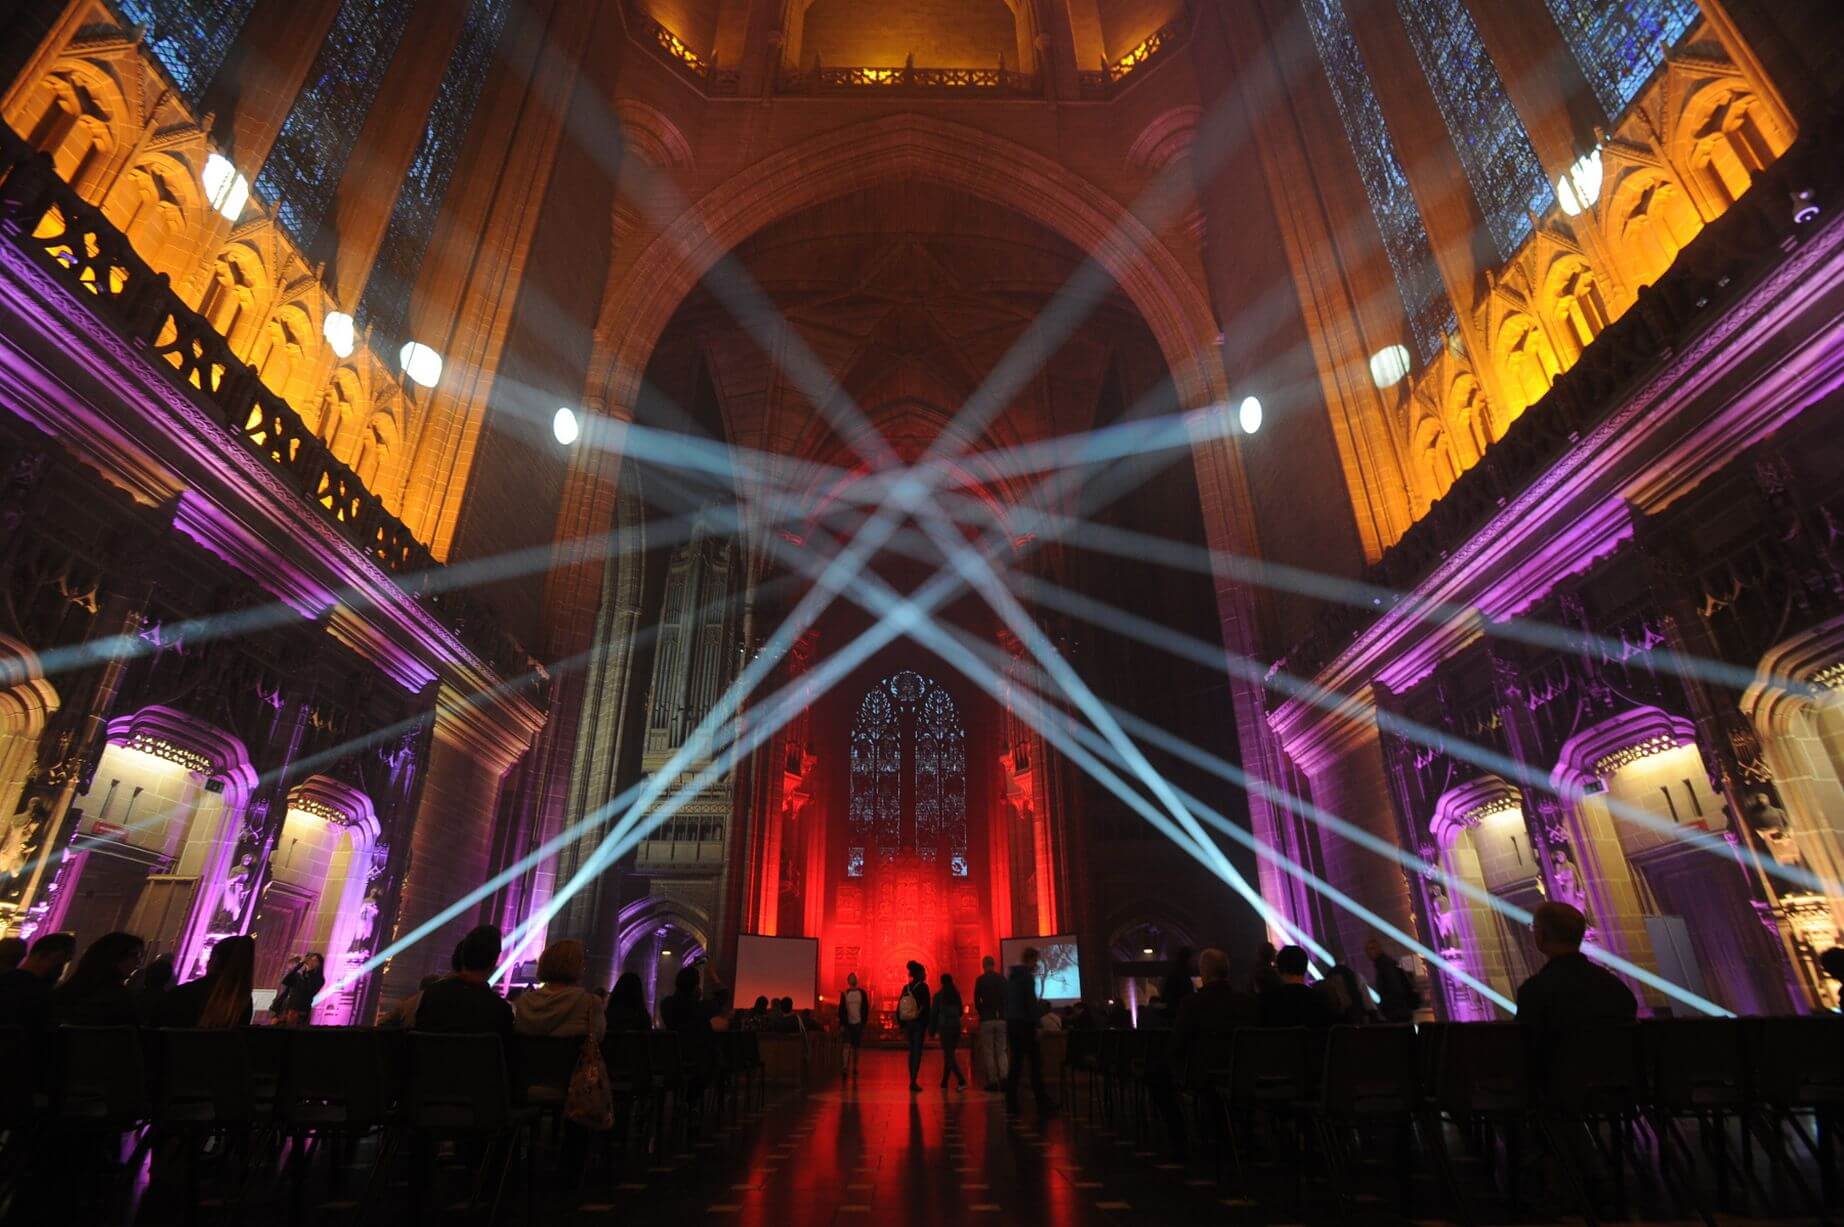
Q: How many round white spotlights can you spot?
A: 7